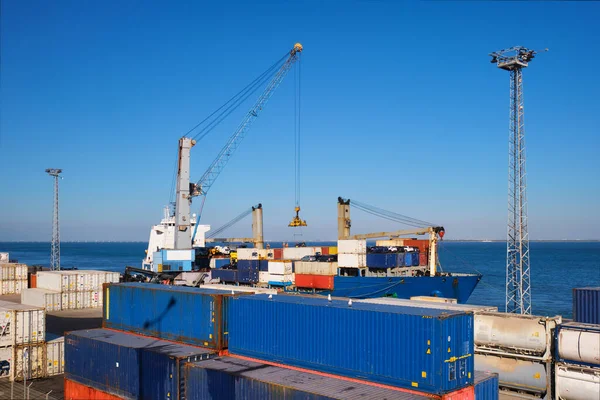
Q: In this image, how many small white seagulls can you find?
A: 4